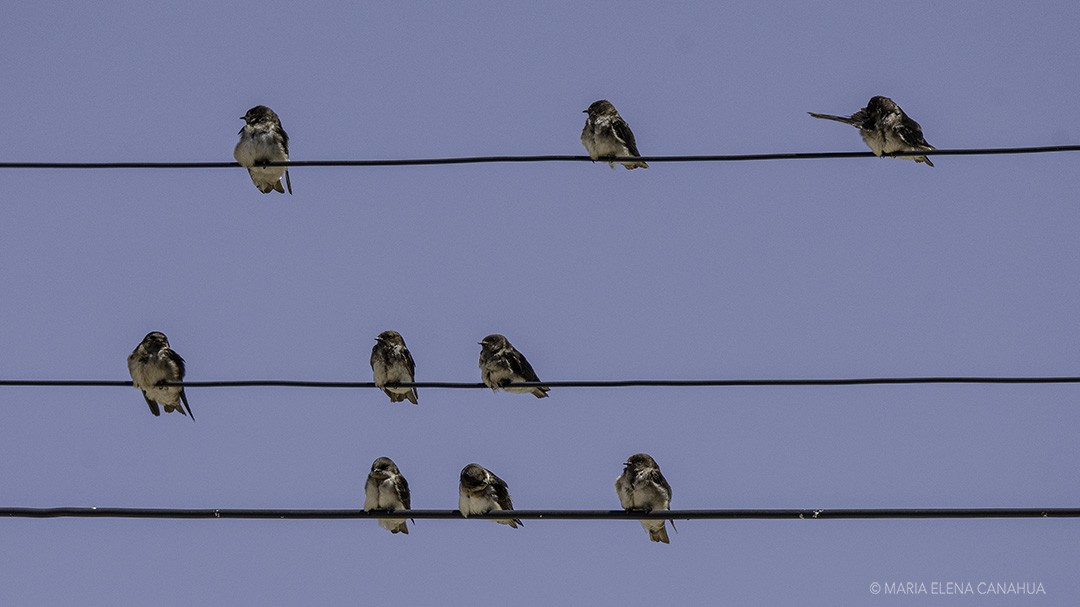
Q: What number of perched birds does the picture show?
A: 9